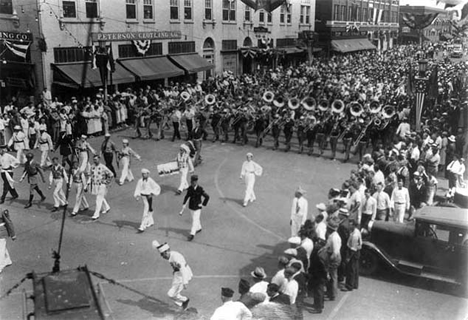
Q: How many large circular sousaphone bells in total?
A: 11